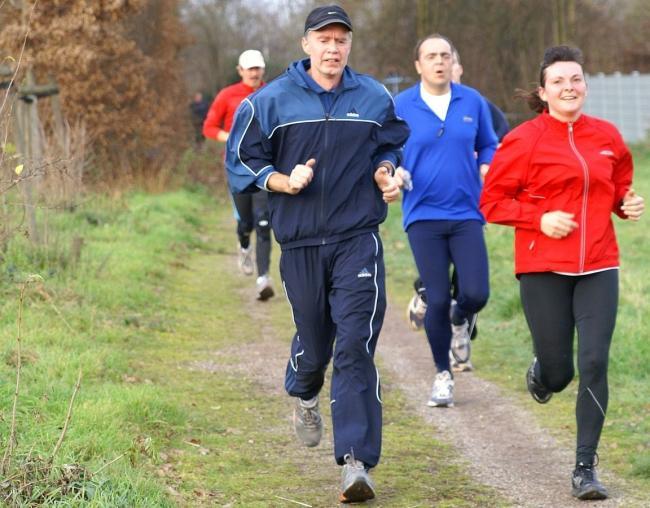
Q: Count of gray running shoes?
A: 2